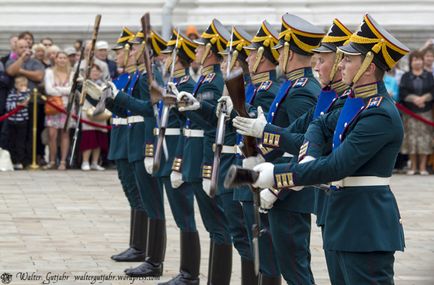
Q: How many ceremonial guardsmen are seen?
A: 9